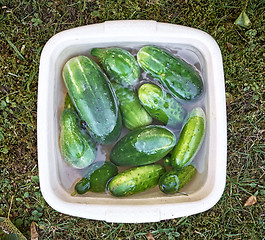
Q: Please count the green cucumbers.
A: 11